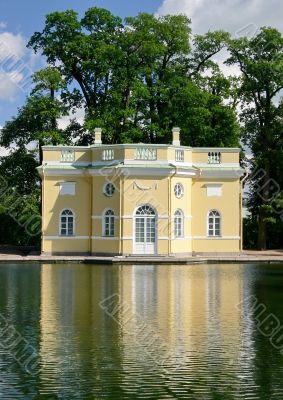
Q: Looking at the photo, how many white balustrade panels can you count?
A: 5